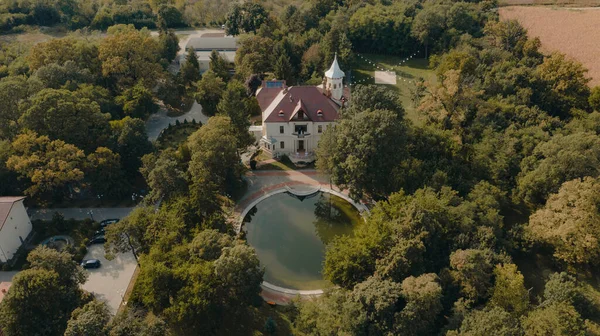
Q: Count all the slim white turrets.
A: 1